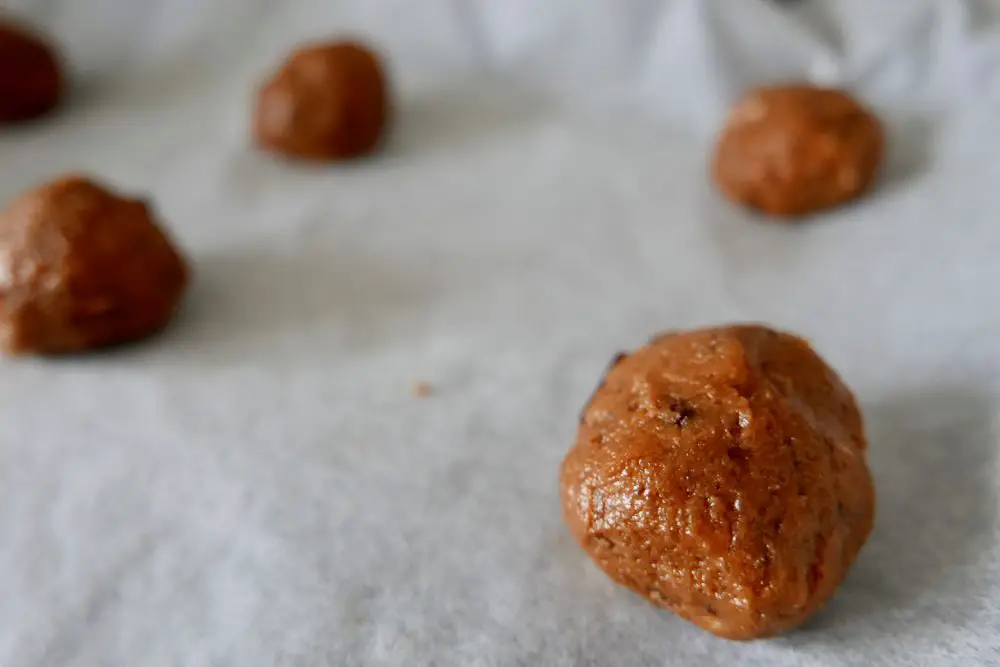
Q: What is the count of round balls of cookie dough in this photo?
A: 5